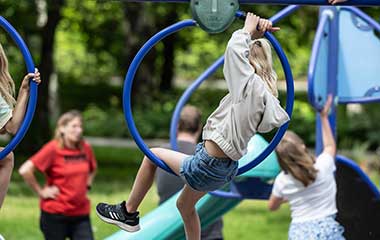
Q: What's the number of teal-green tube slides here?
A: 1